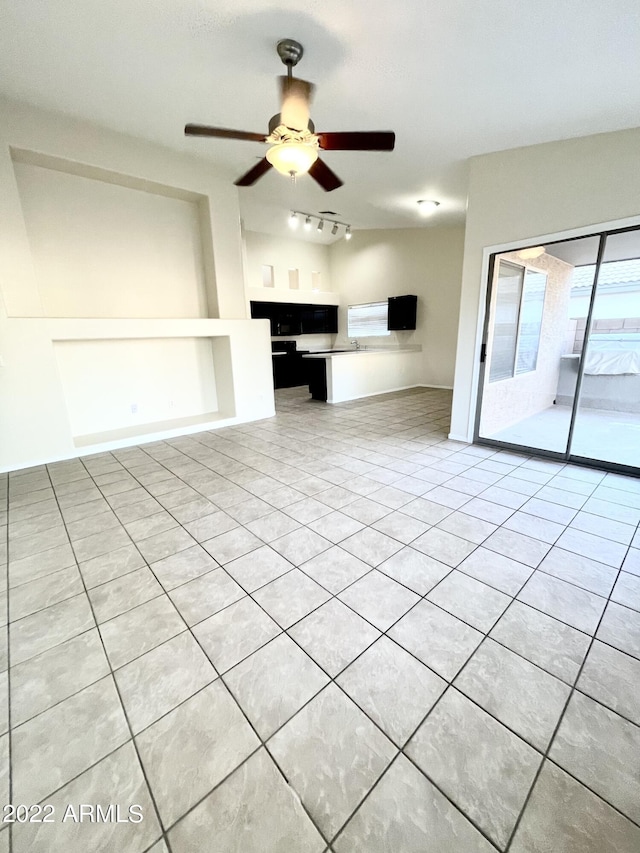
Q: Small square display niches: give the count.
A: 3